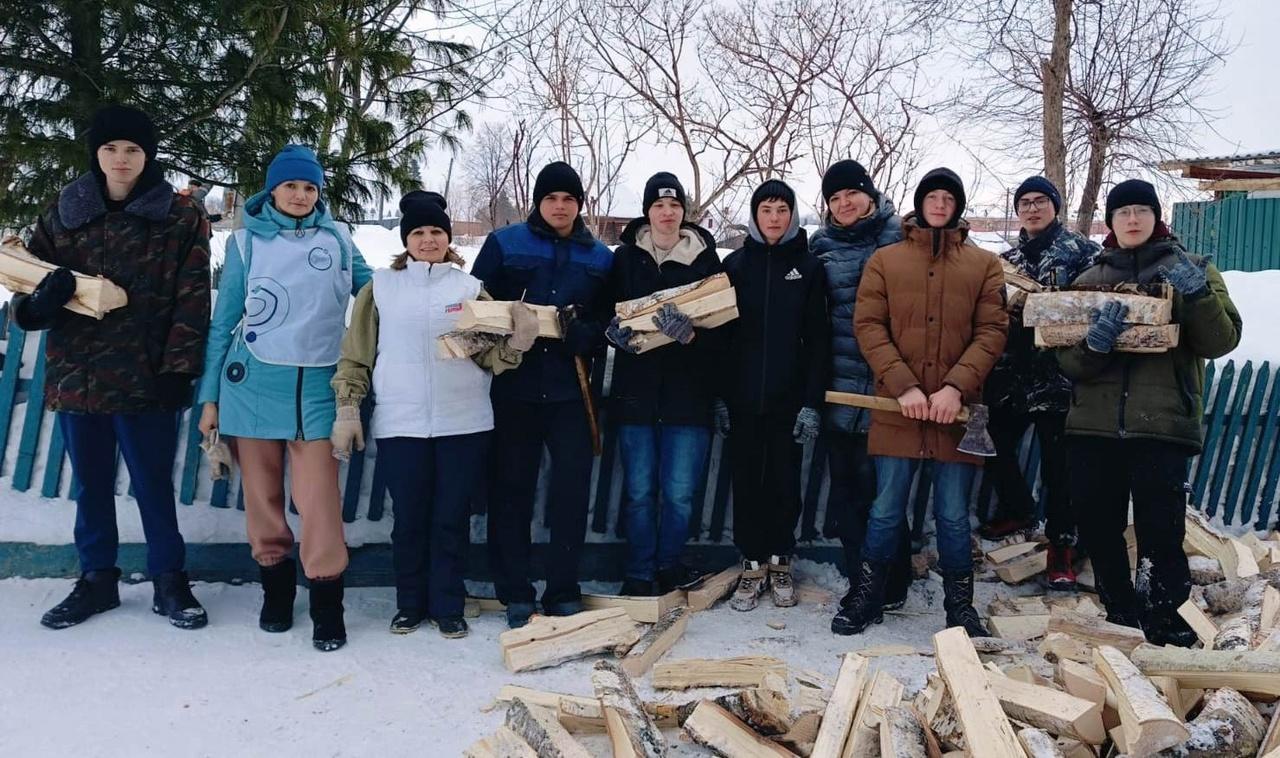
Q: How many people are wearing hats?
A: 10